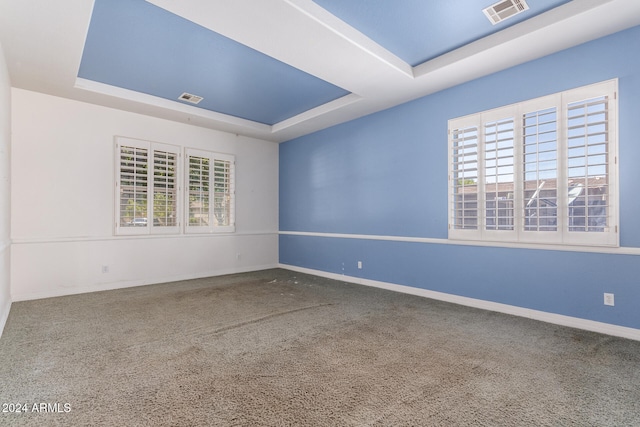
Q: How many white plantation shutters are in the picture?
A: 8